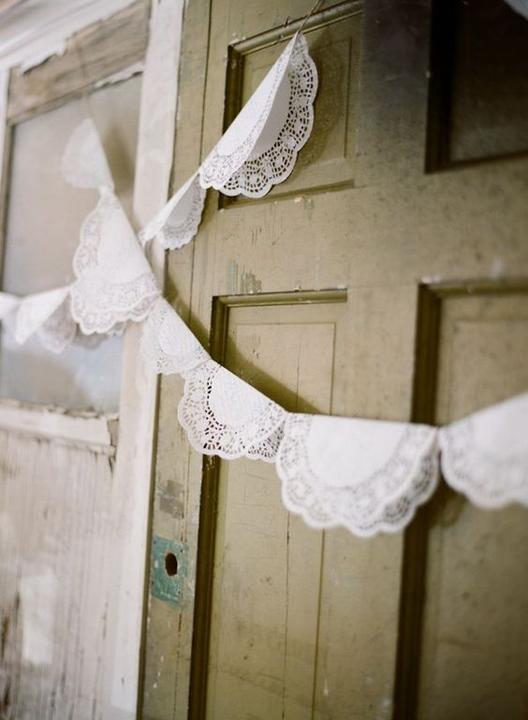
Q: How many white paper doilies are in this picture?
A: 10